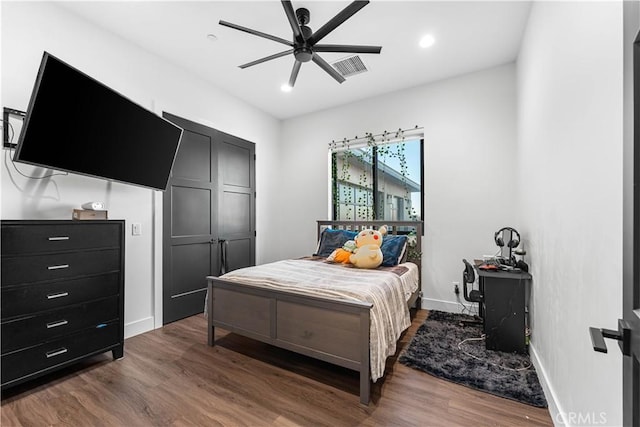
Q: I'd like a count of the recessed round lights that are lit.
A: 2